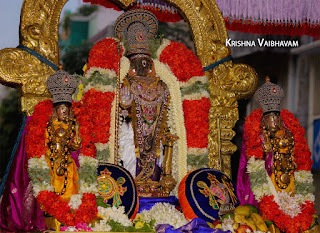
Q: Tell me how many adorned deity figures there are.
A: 3